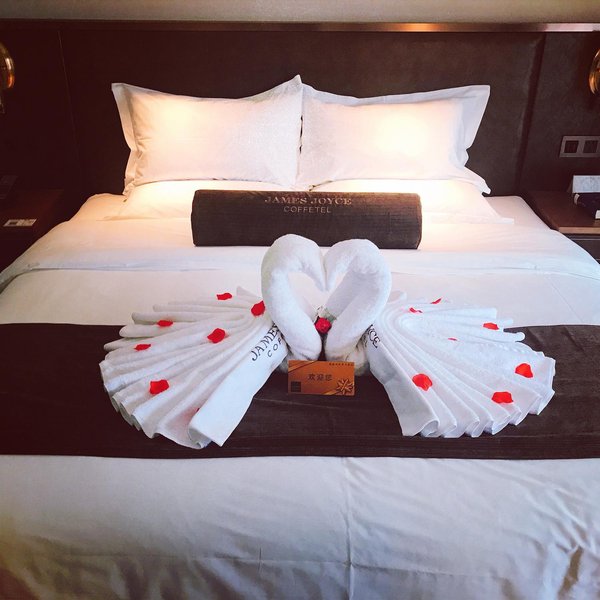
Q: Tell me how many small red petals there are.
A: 13